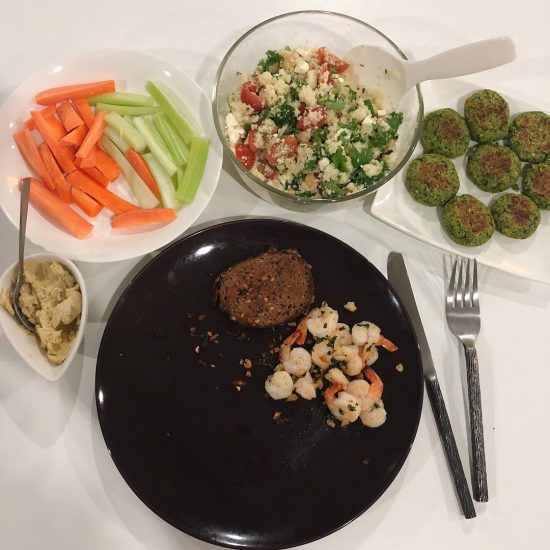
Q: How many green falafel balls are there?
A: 8